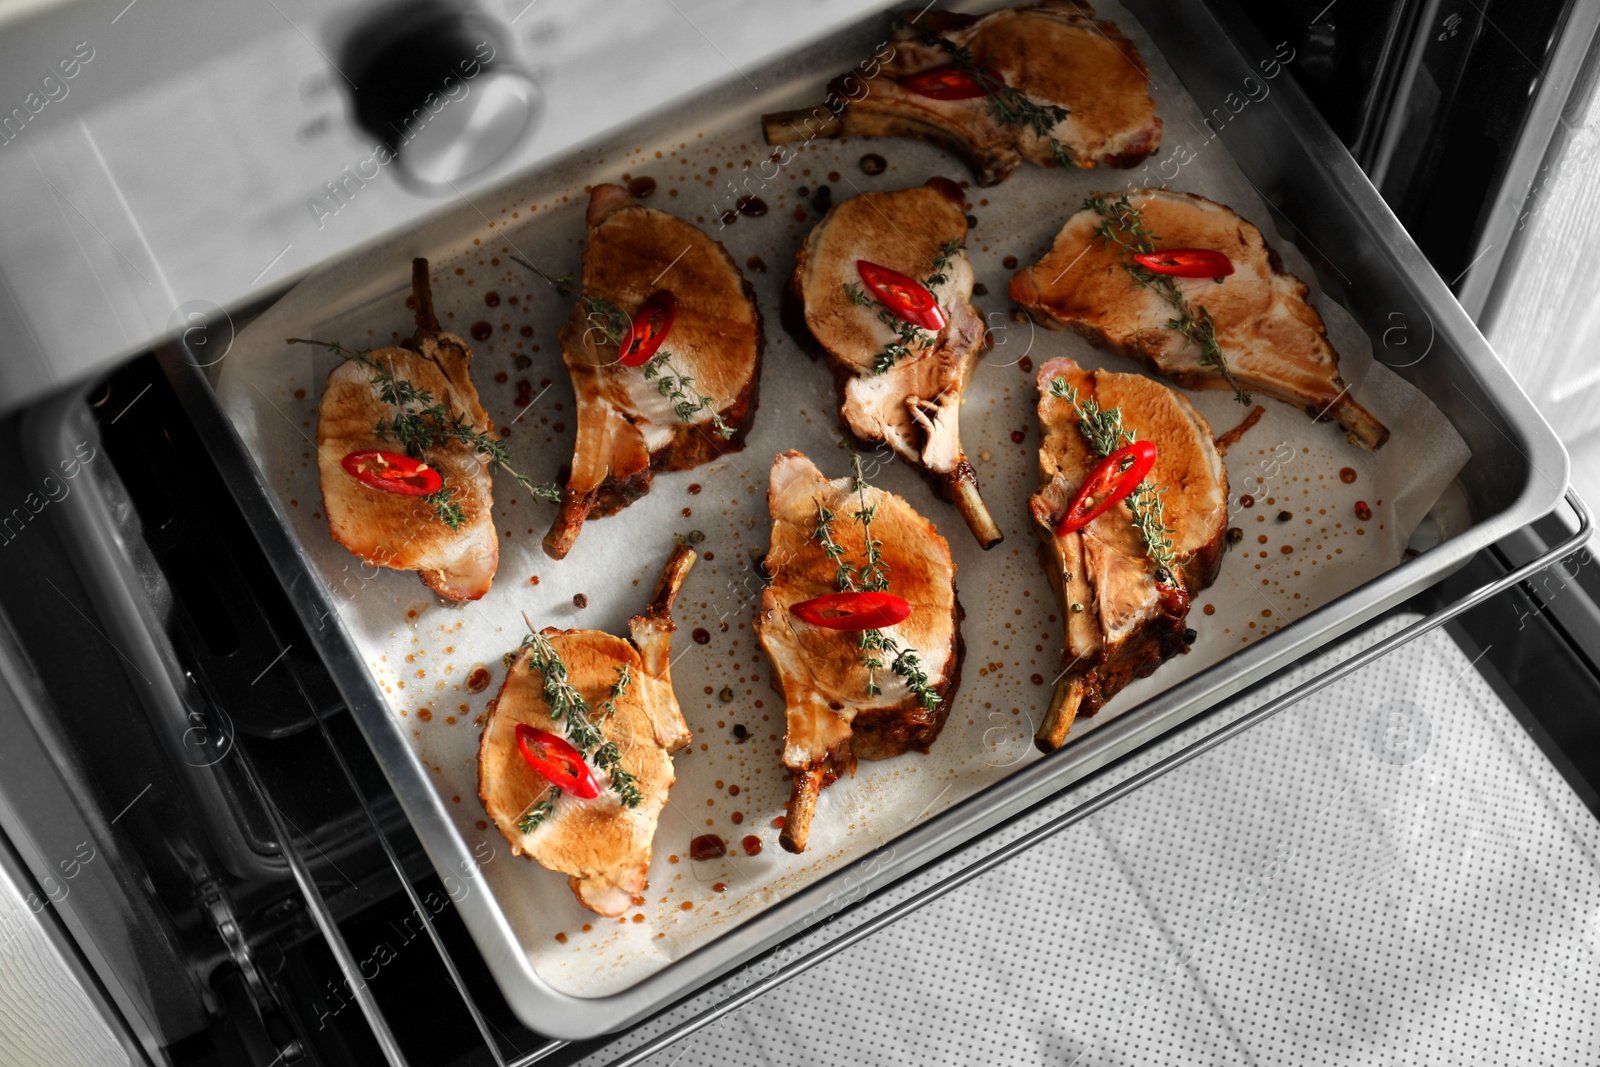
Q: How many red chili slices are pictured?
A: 8